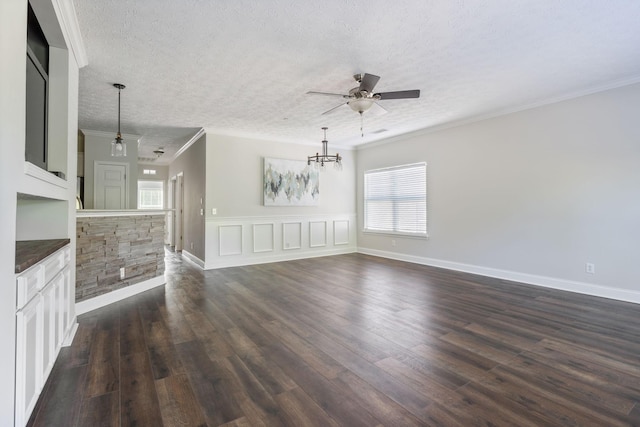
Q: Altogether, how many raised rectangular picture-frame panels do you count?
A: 5